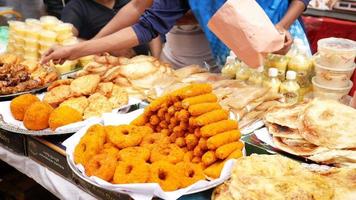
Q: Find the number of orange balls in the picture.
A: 3